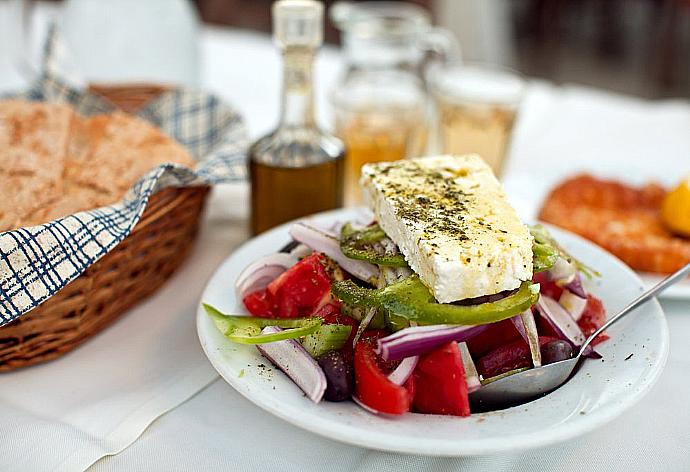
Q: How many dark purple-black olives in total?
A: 2